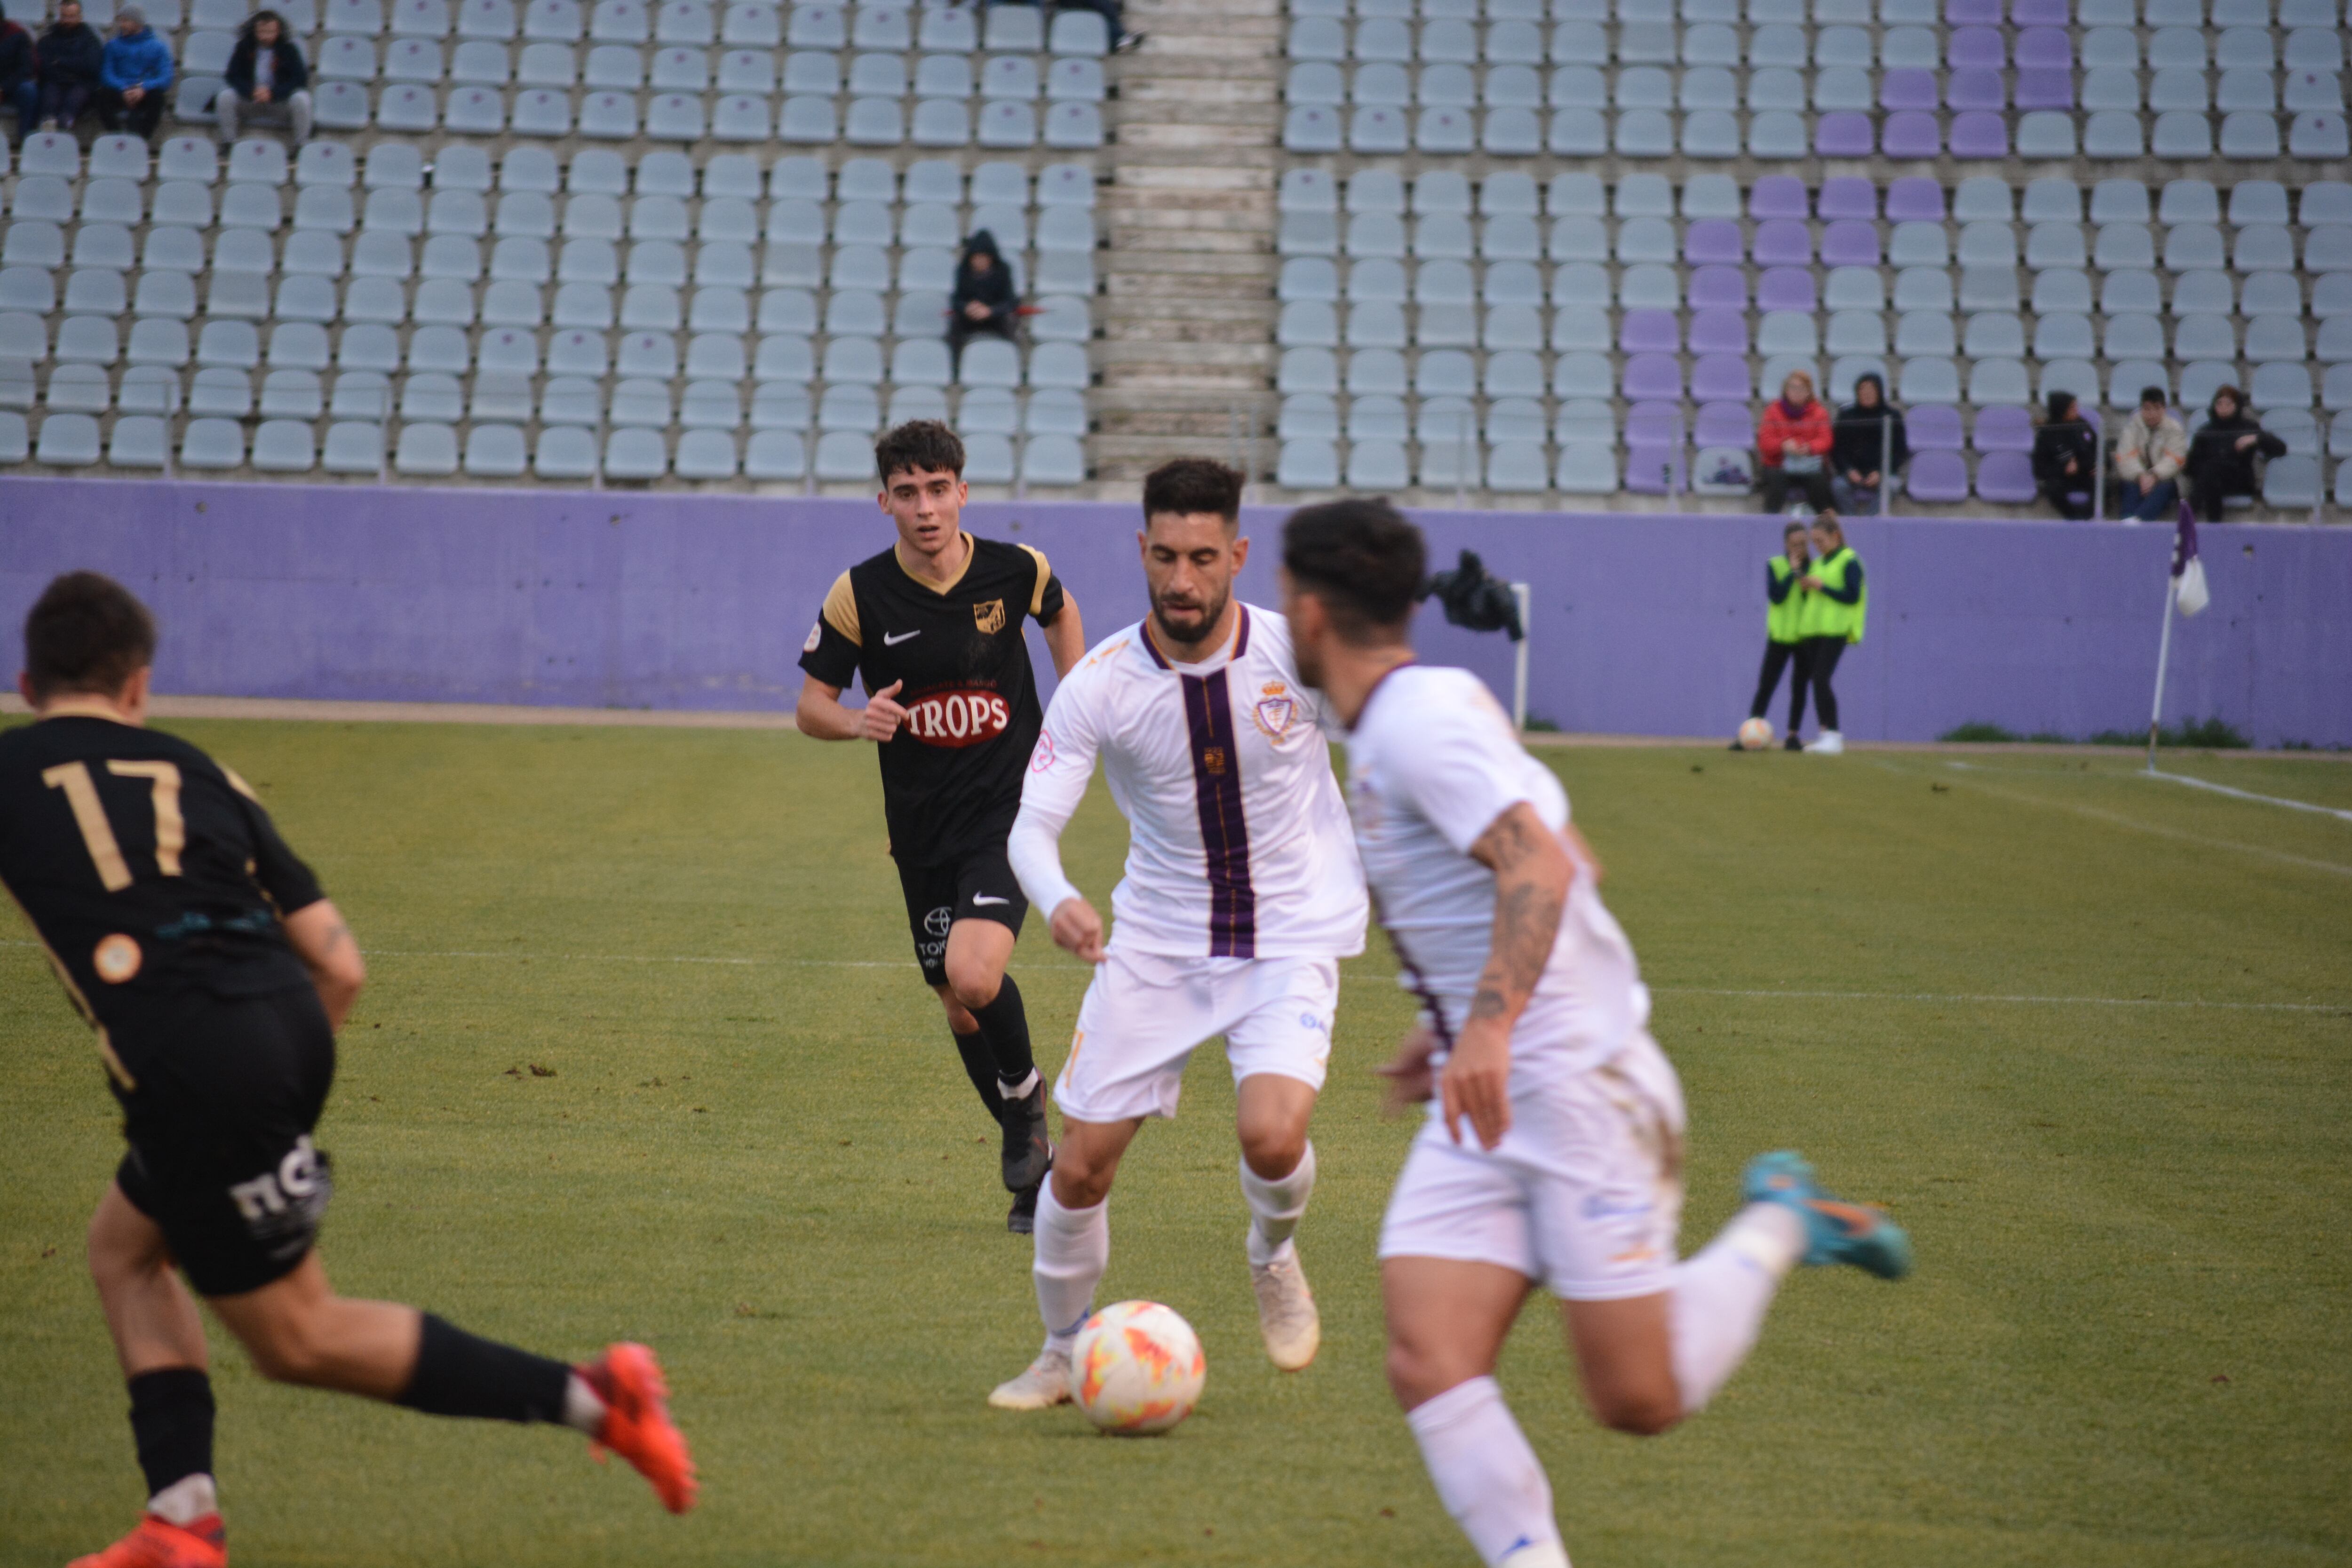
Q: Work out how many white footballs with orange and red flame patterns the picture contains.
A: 2